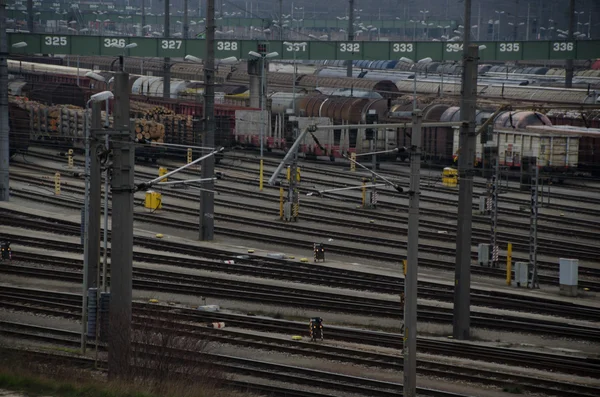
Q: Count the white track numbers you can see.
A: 10